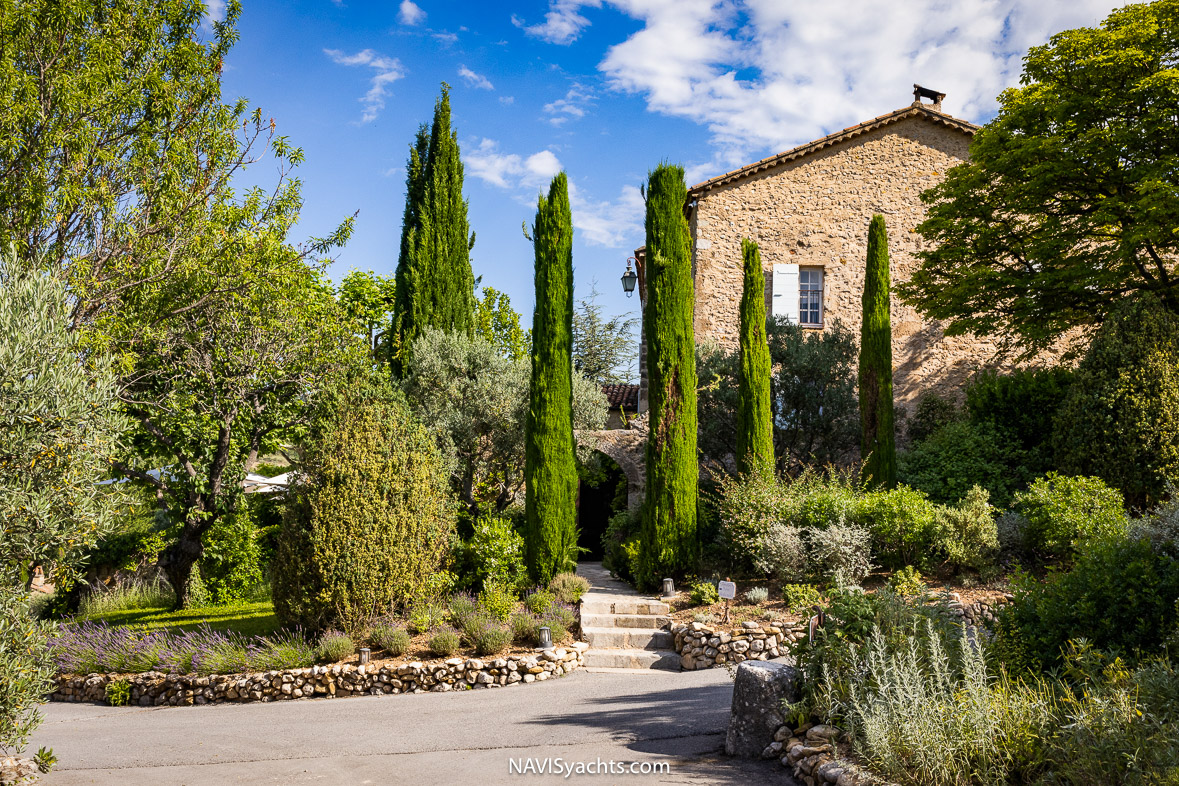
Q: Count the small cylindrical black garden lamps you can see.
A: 3